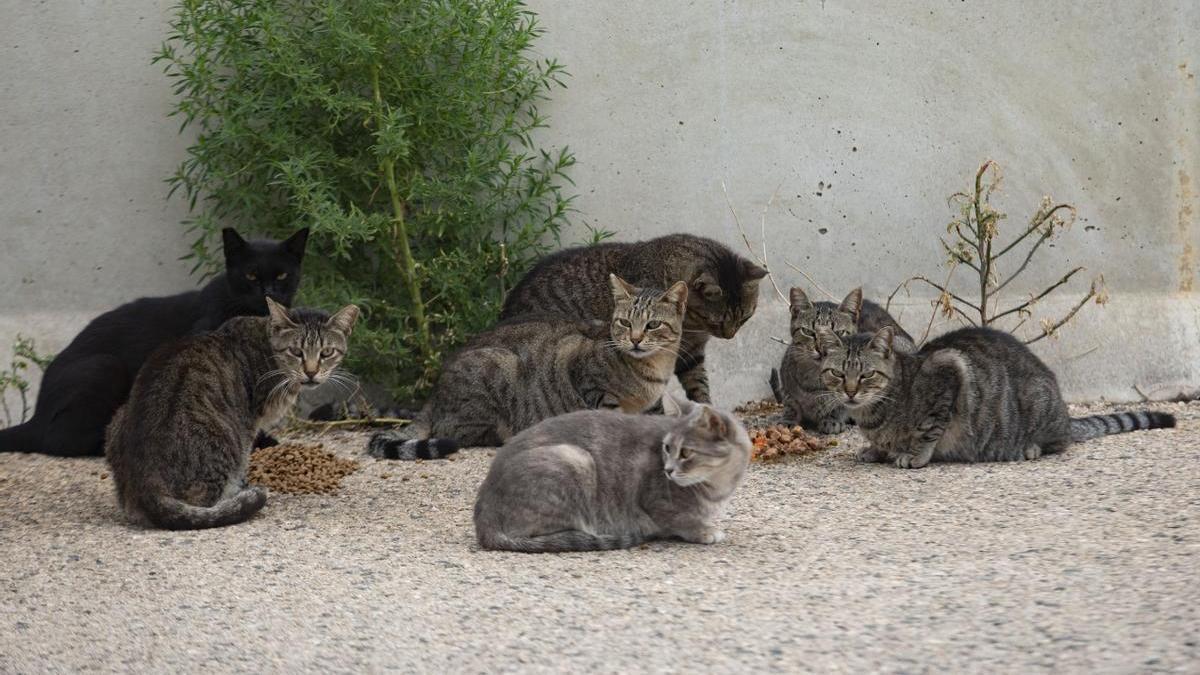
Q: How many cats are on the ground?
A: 7